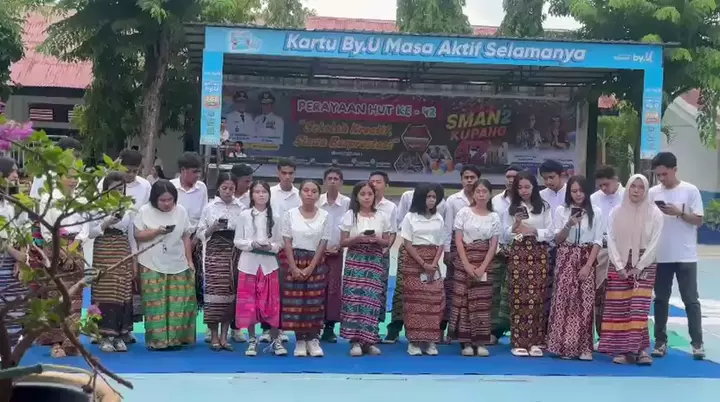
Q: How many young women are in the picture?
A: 13